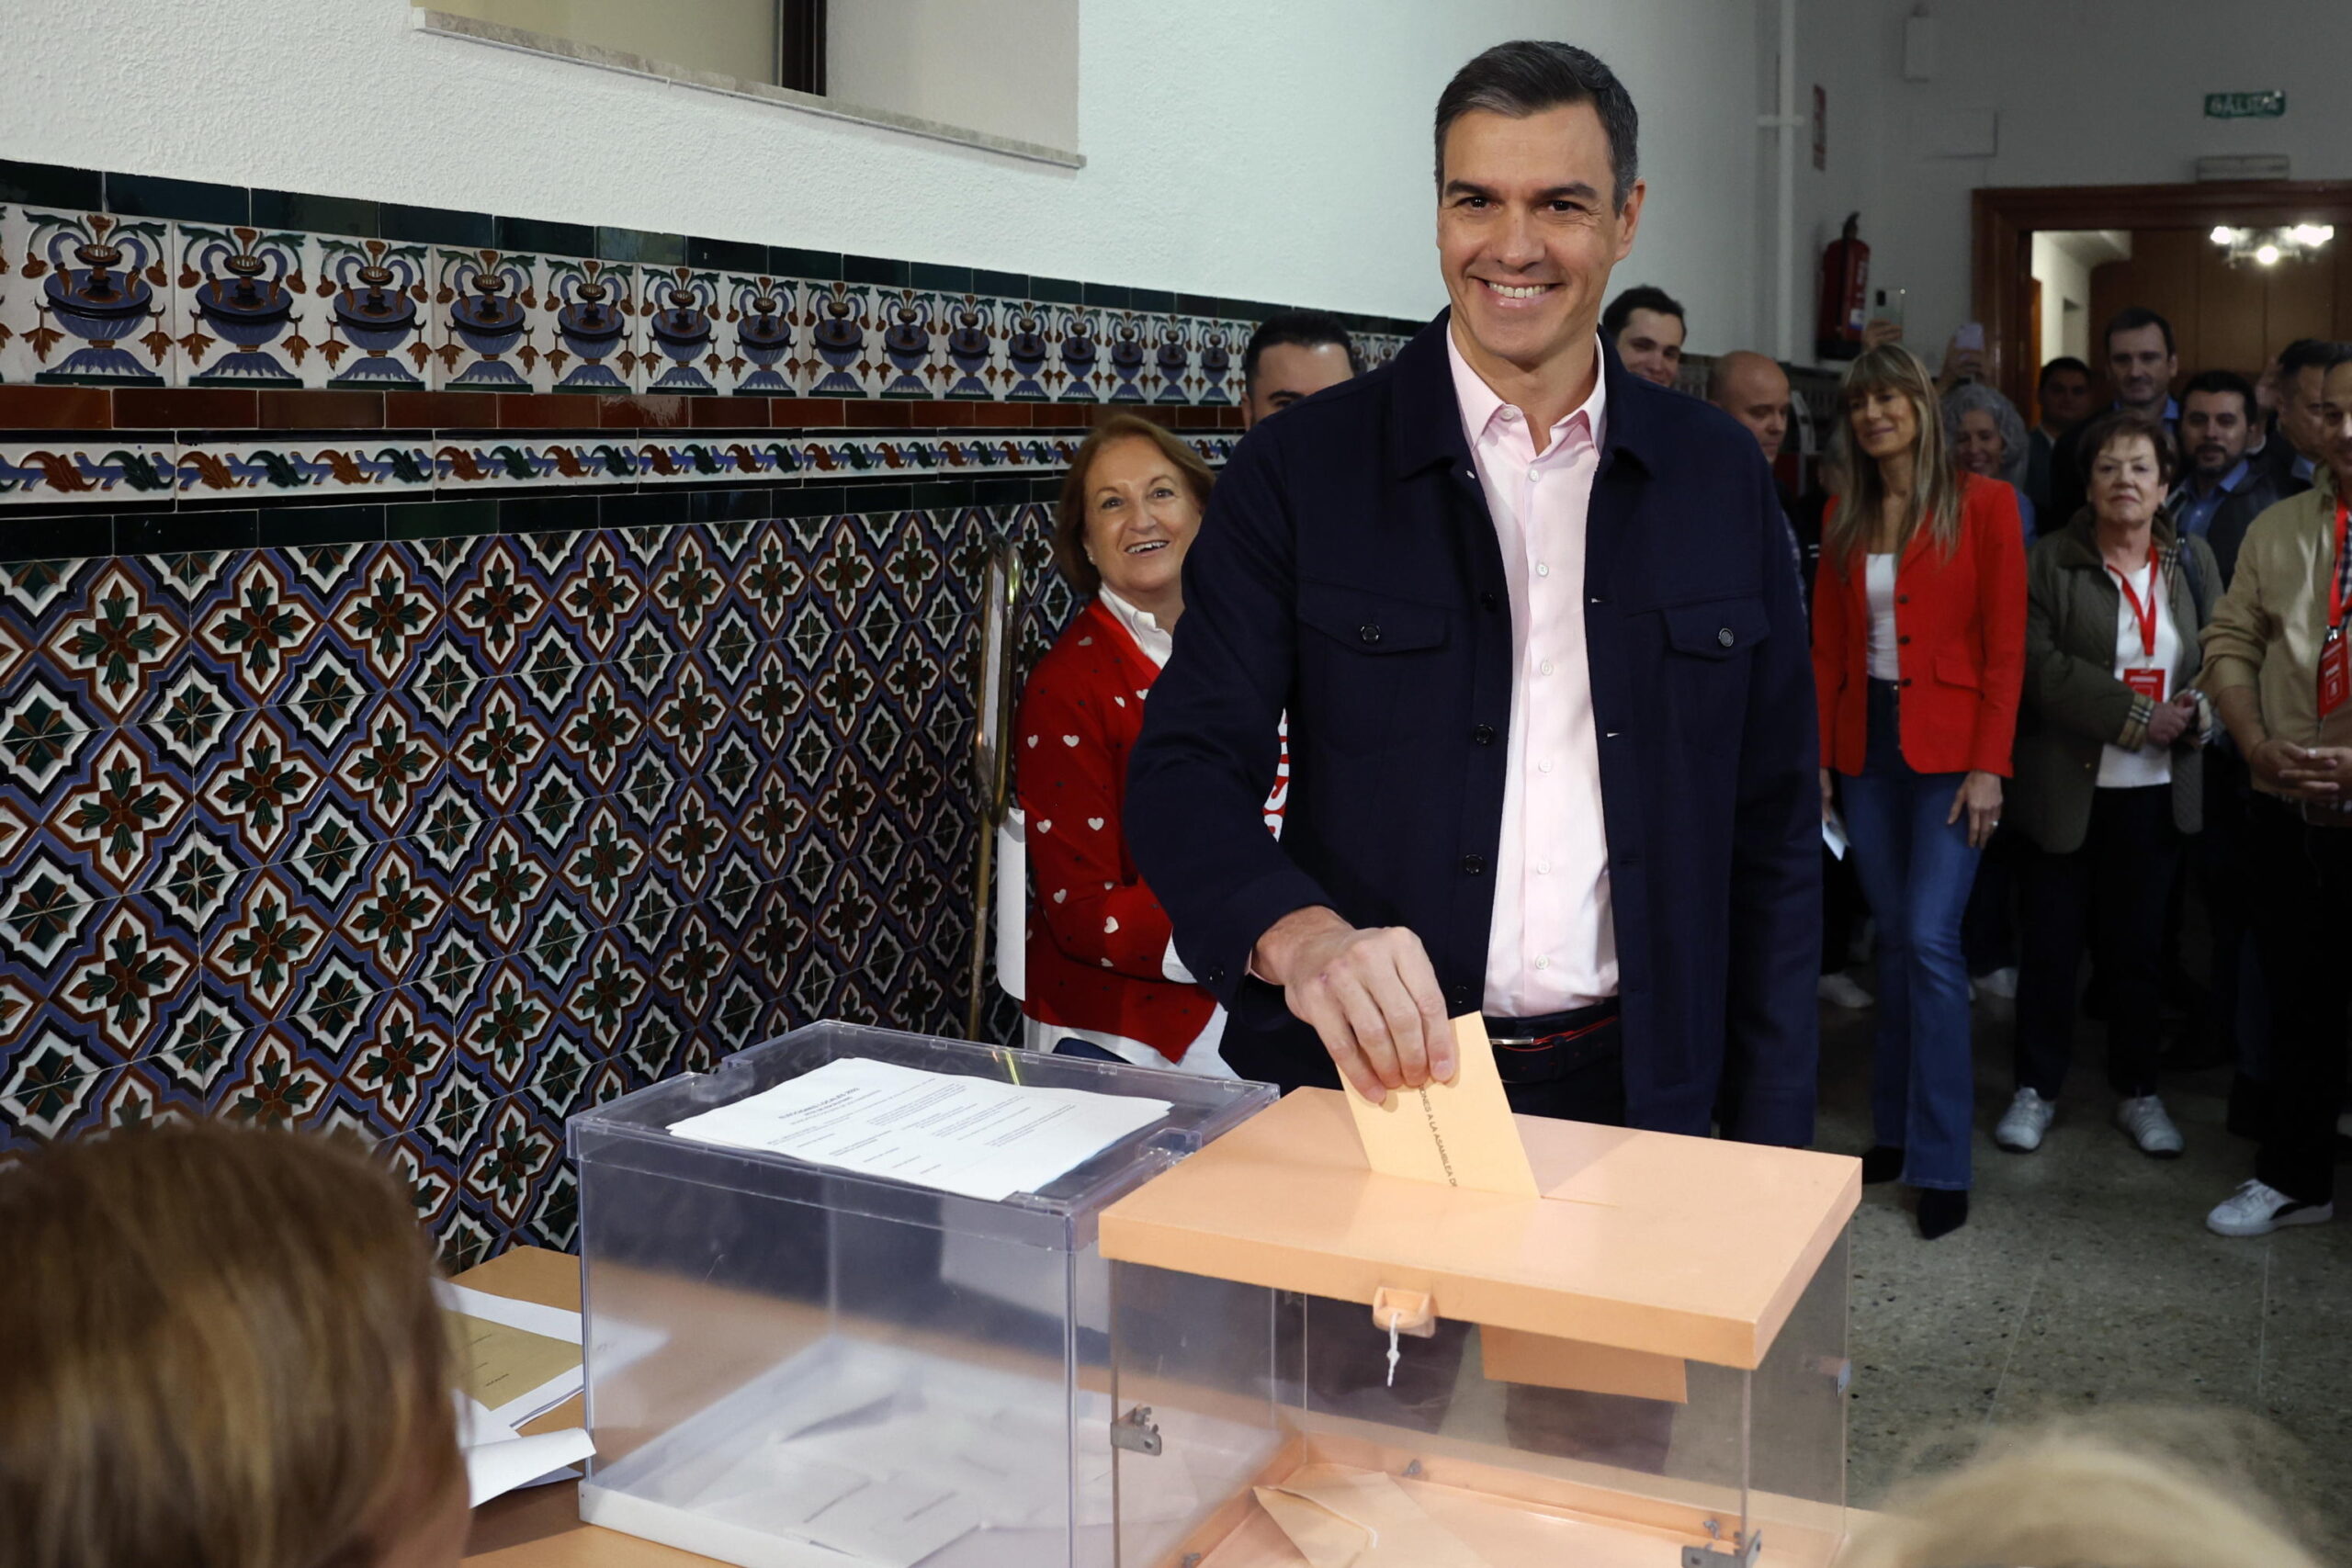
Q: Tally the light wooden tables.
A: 1